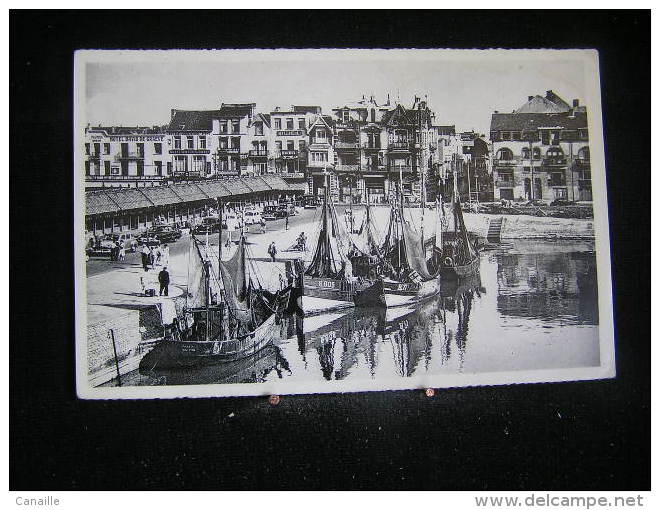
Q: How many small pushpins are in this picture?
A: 2